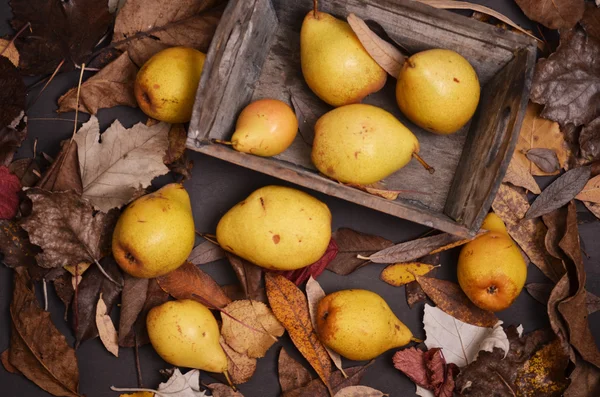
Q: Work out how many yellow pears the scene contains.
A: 10